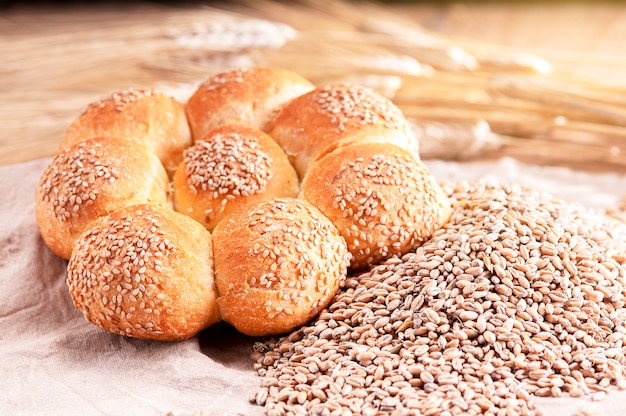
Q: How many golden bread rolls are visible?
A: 8